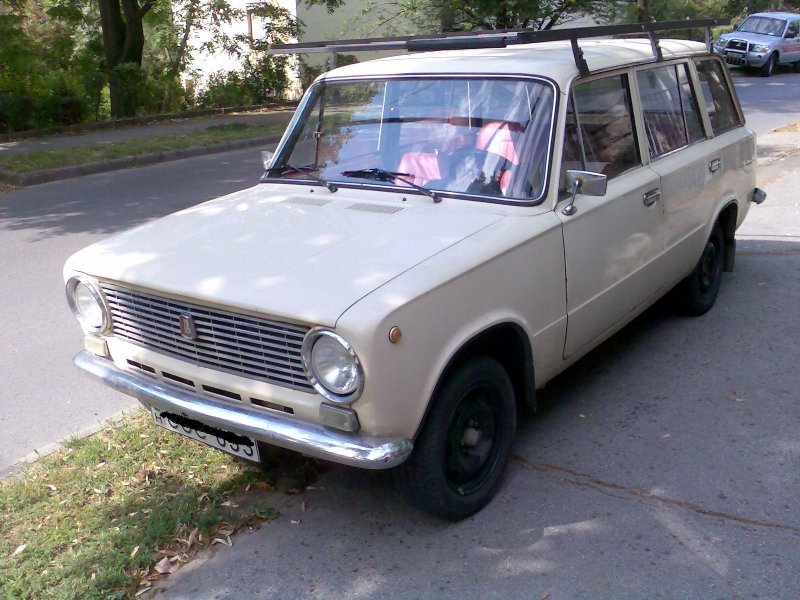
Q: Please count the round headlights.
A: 2